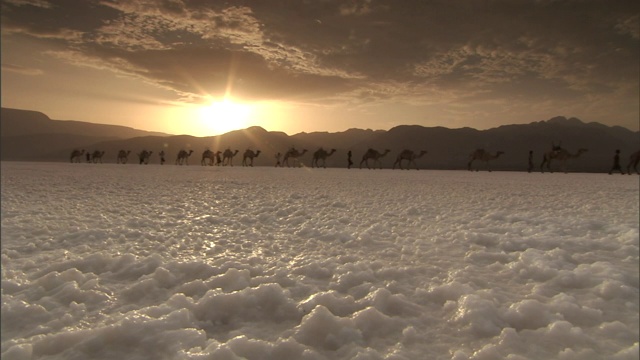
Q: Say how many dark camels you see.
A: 15